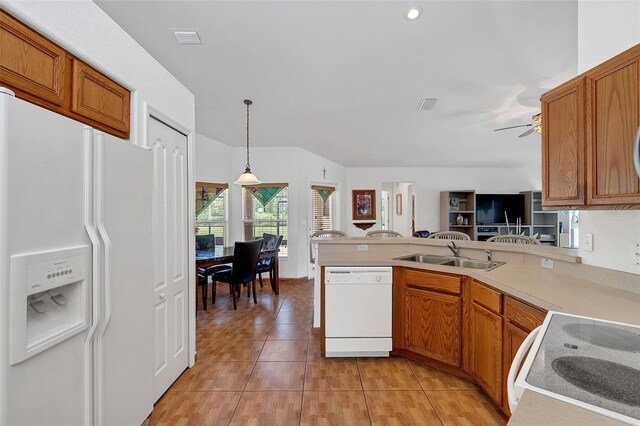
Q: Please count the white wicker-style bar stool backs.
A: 4